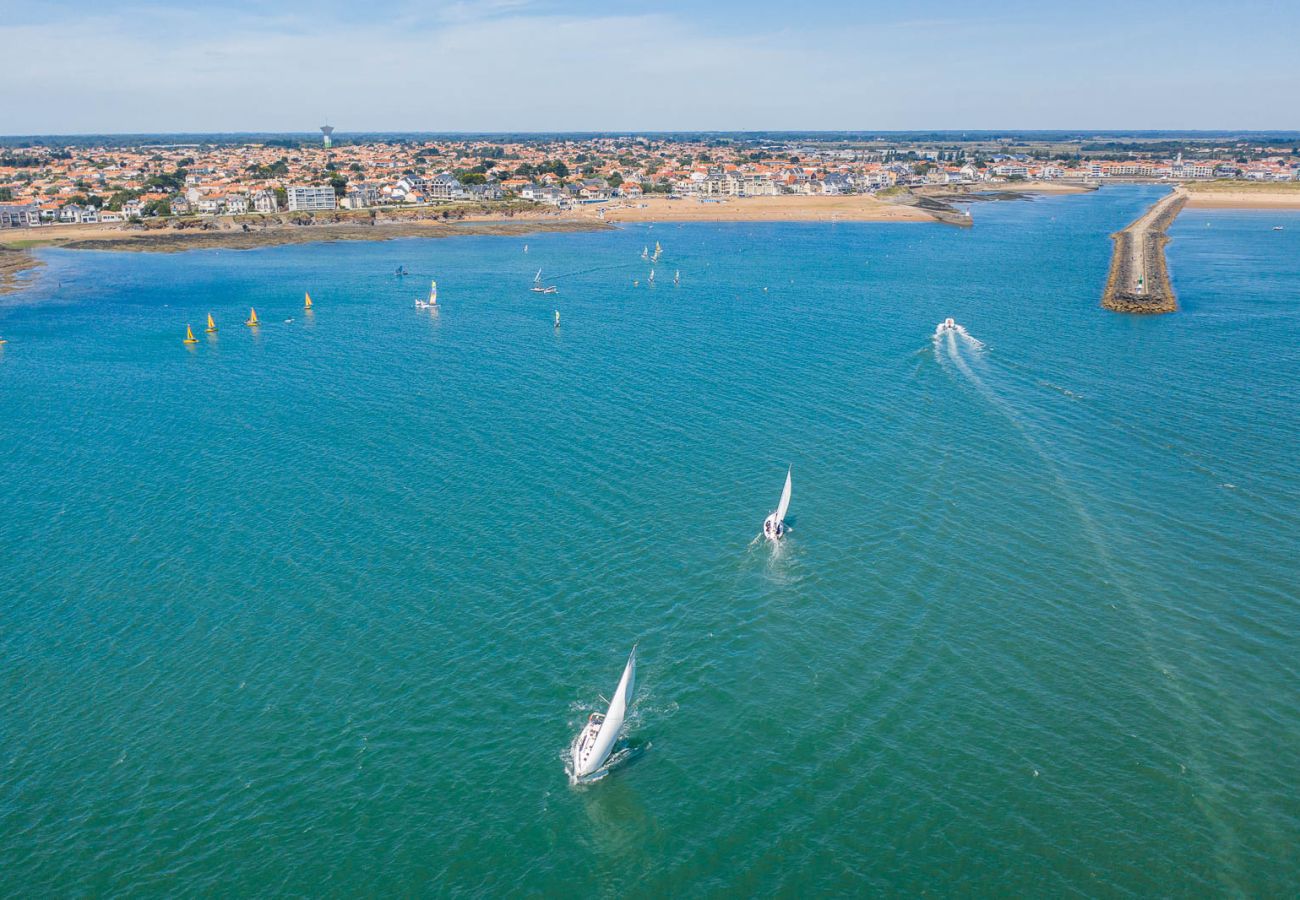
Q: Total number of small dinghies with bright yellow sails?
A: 4